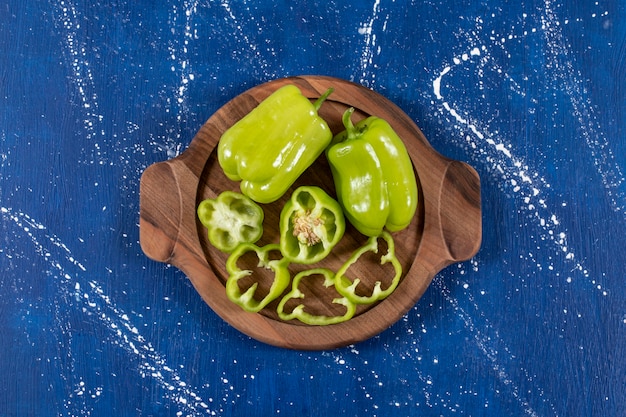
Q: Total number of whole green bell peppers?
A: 2